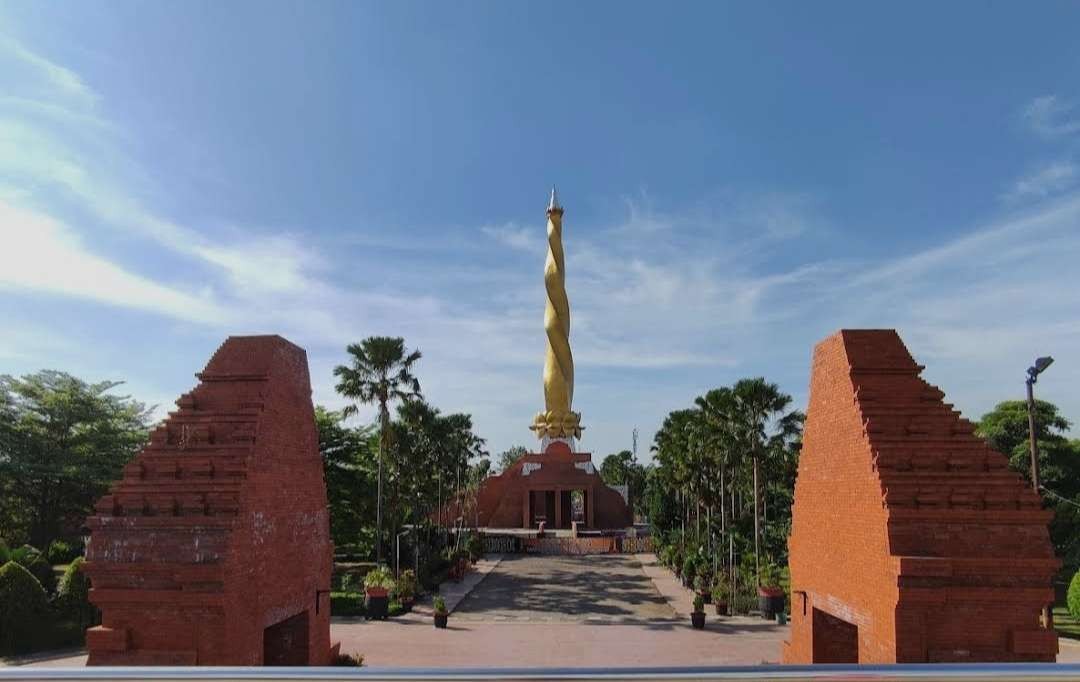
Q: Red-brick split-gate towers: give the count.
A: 2